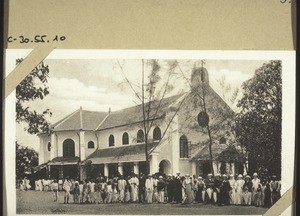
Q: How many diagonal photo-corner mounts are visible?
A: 2